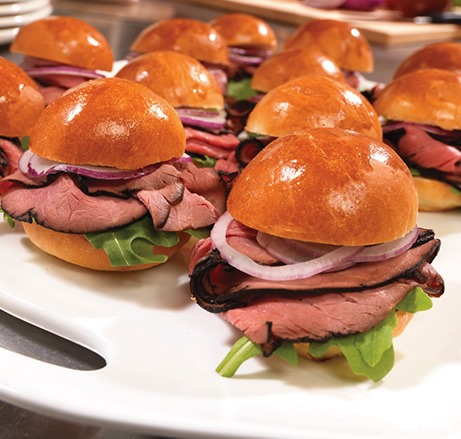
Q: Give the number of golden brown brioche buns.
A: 12